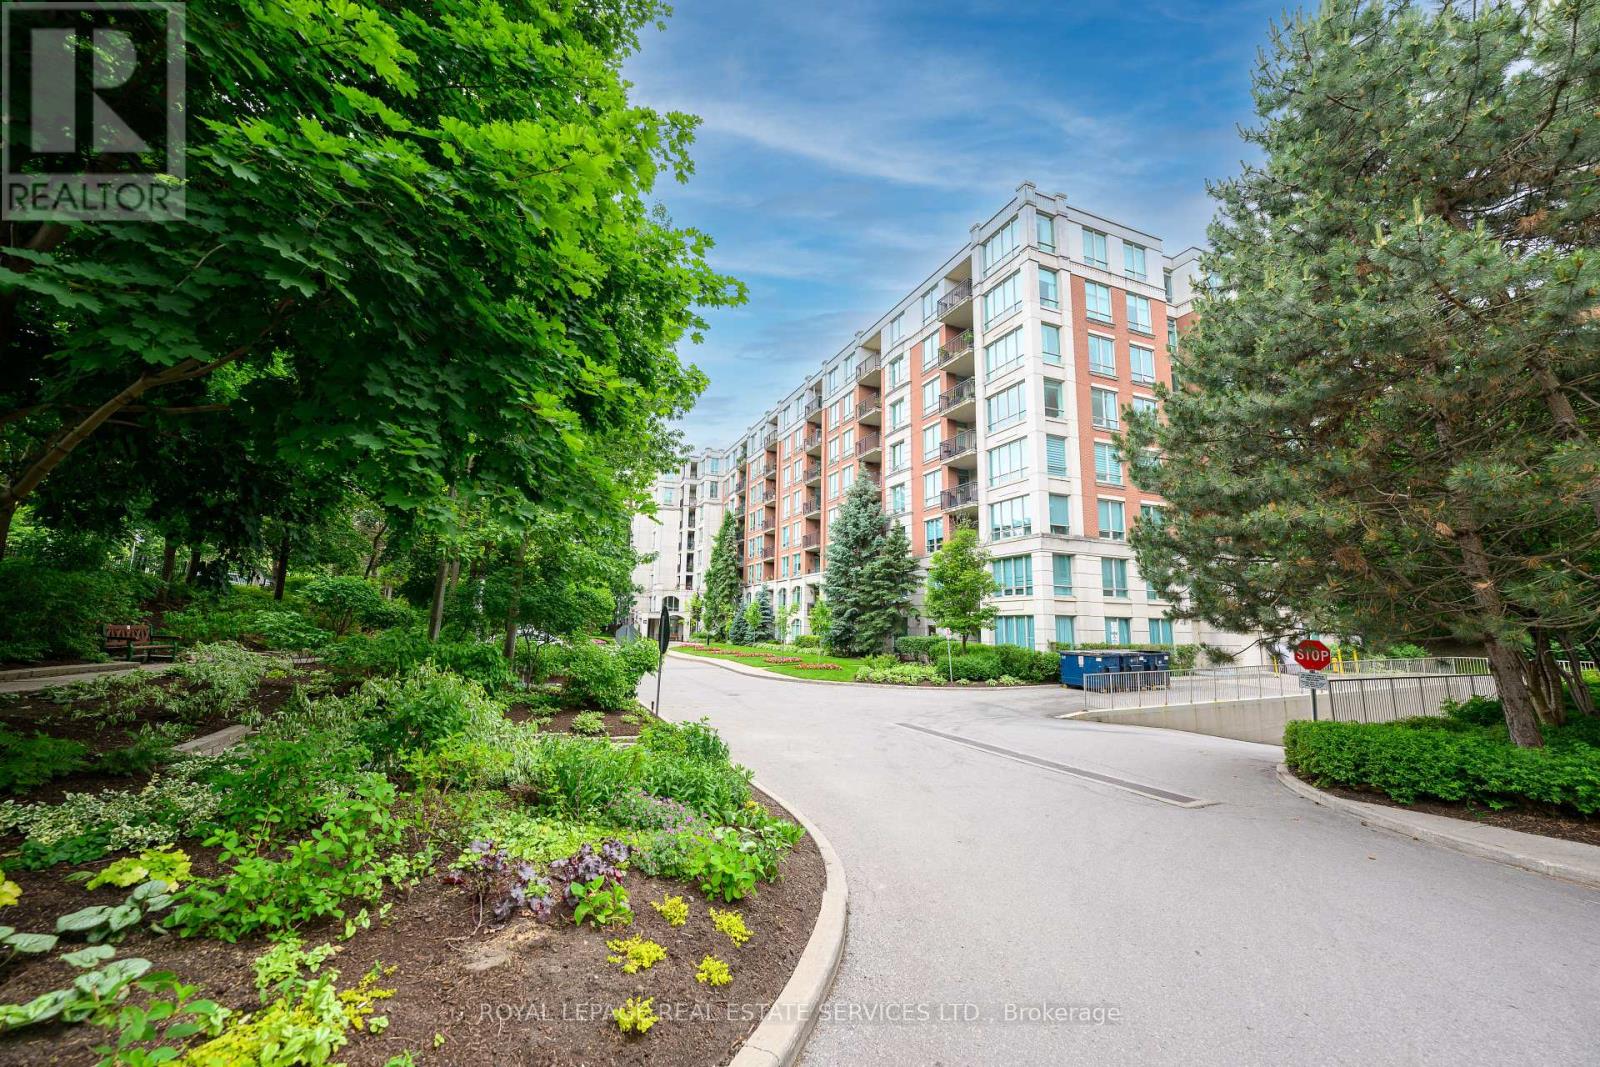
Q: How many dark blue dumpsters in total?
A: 3